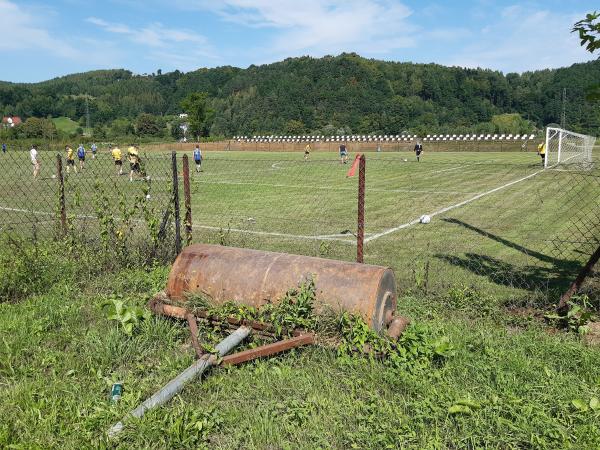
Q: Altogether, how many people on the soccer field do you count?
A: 12